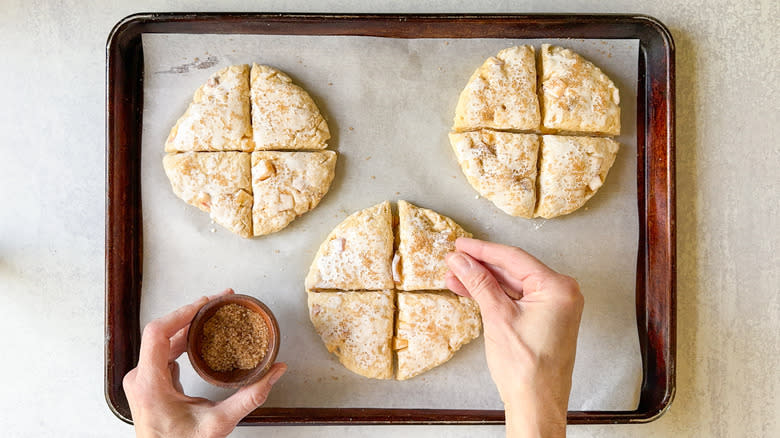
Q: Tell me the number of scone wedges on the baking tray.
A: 12